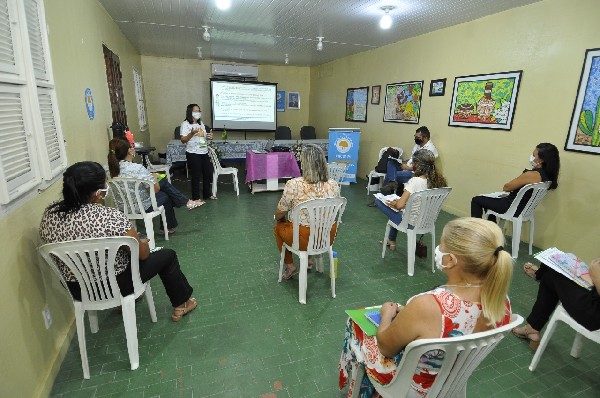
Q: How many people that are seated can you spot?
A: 8